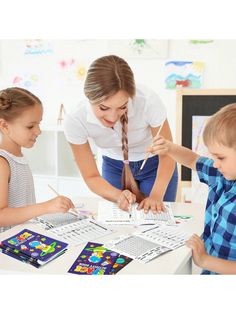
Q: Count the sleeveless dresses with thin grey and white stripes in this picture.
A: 1